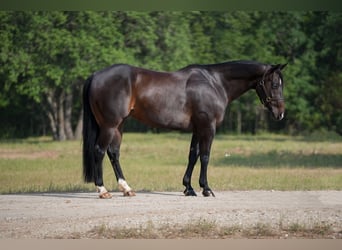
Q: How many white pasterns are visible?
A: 2